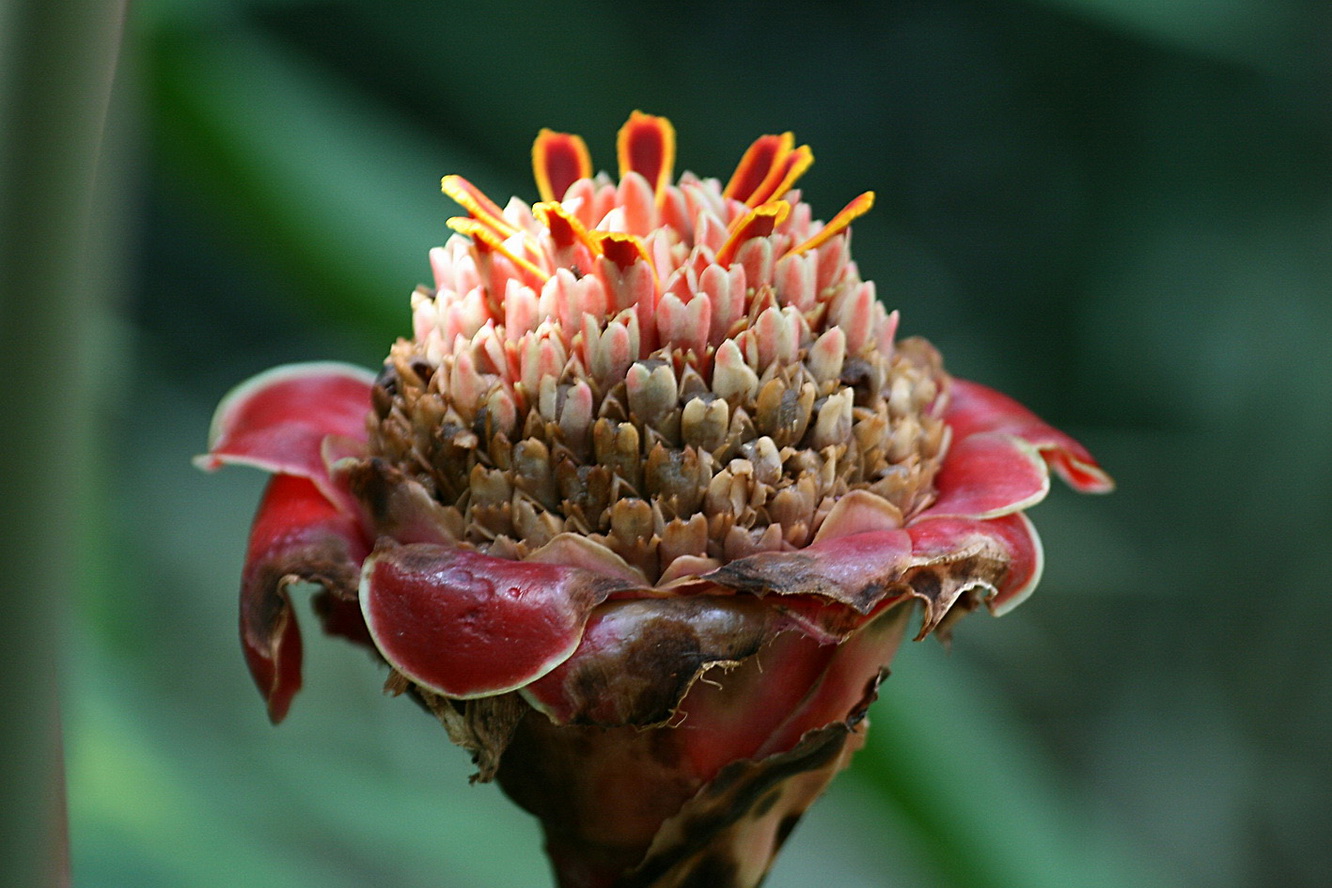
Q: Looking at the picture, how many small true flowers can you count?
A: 10